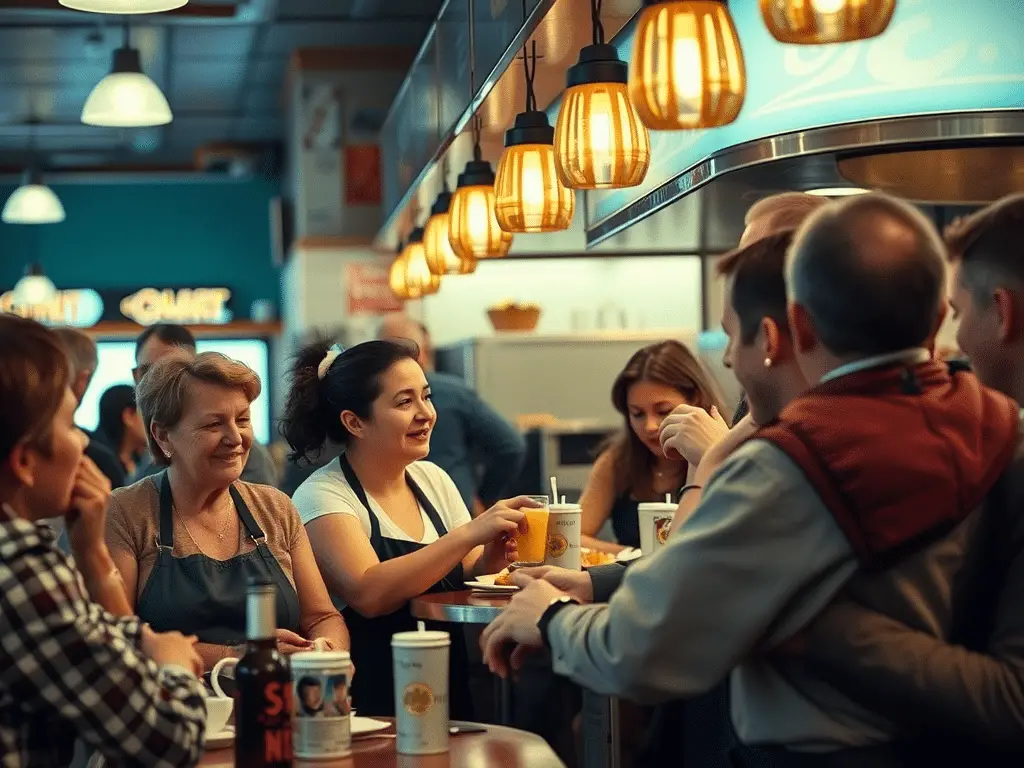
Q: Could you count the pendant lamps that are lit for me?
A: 12